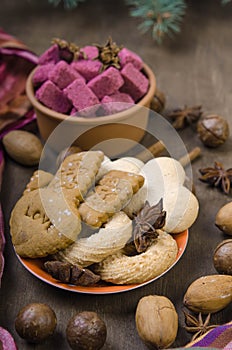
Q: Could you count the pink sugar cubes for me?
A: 11